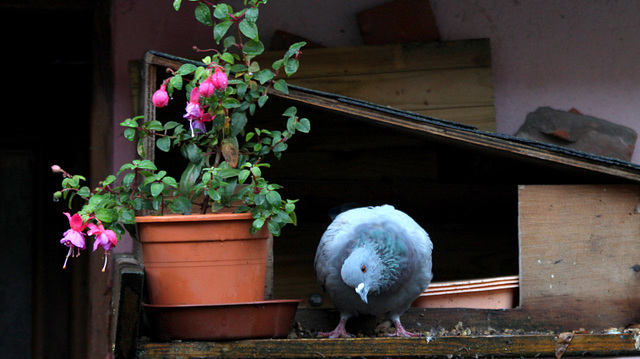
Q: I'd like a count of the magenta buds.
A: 3